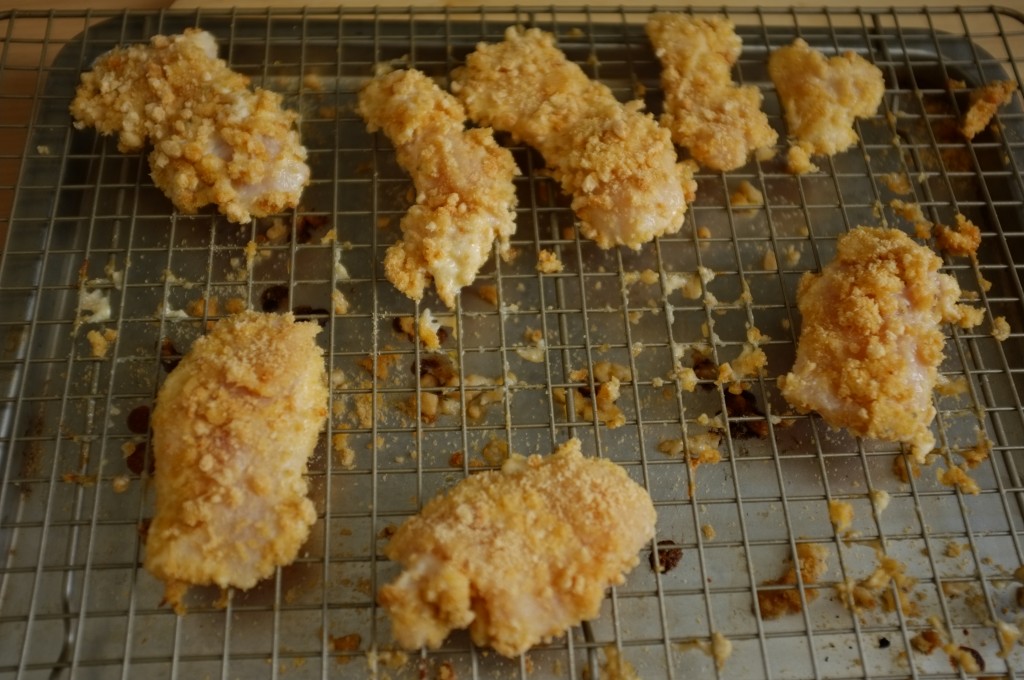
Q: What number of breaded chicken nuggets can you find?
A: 8